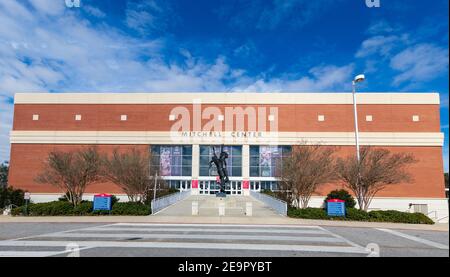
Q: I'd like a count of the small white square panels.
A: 9